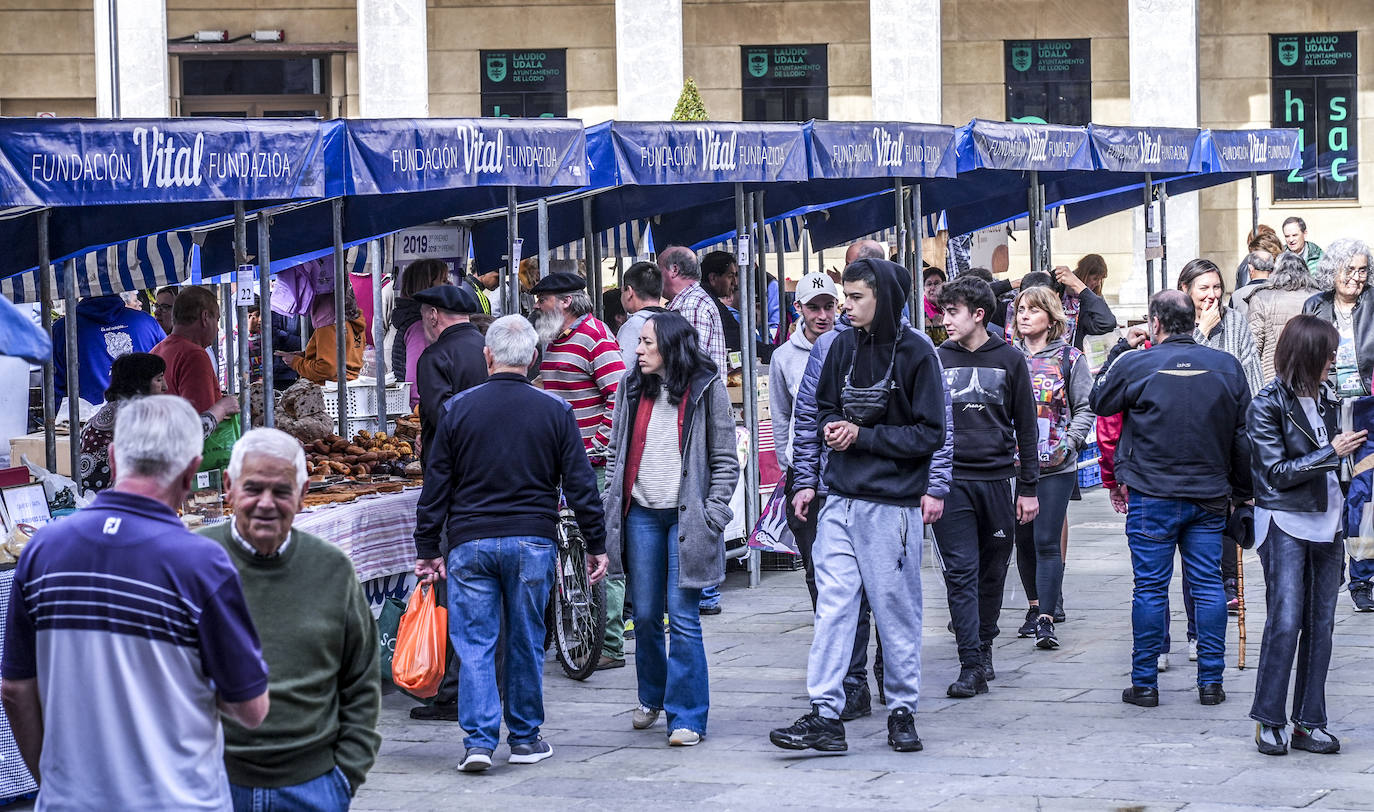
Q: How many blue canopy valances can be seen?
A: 7